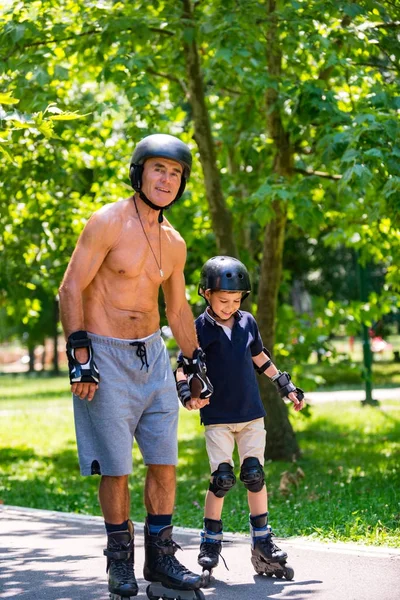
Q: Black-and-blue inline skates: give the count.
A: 2